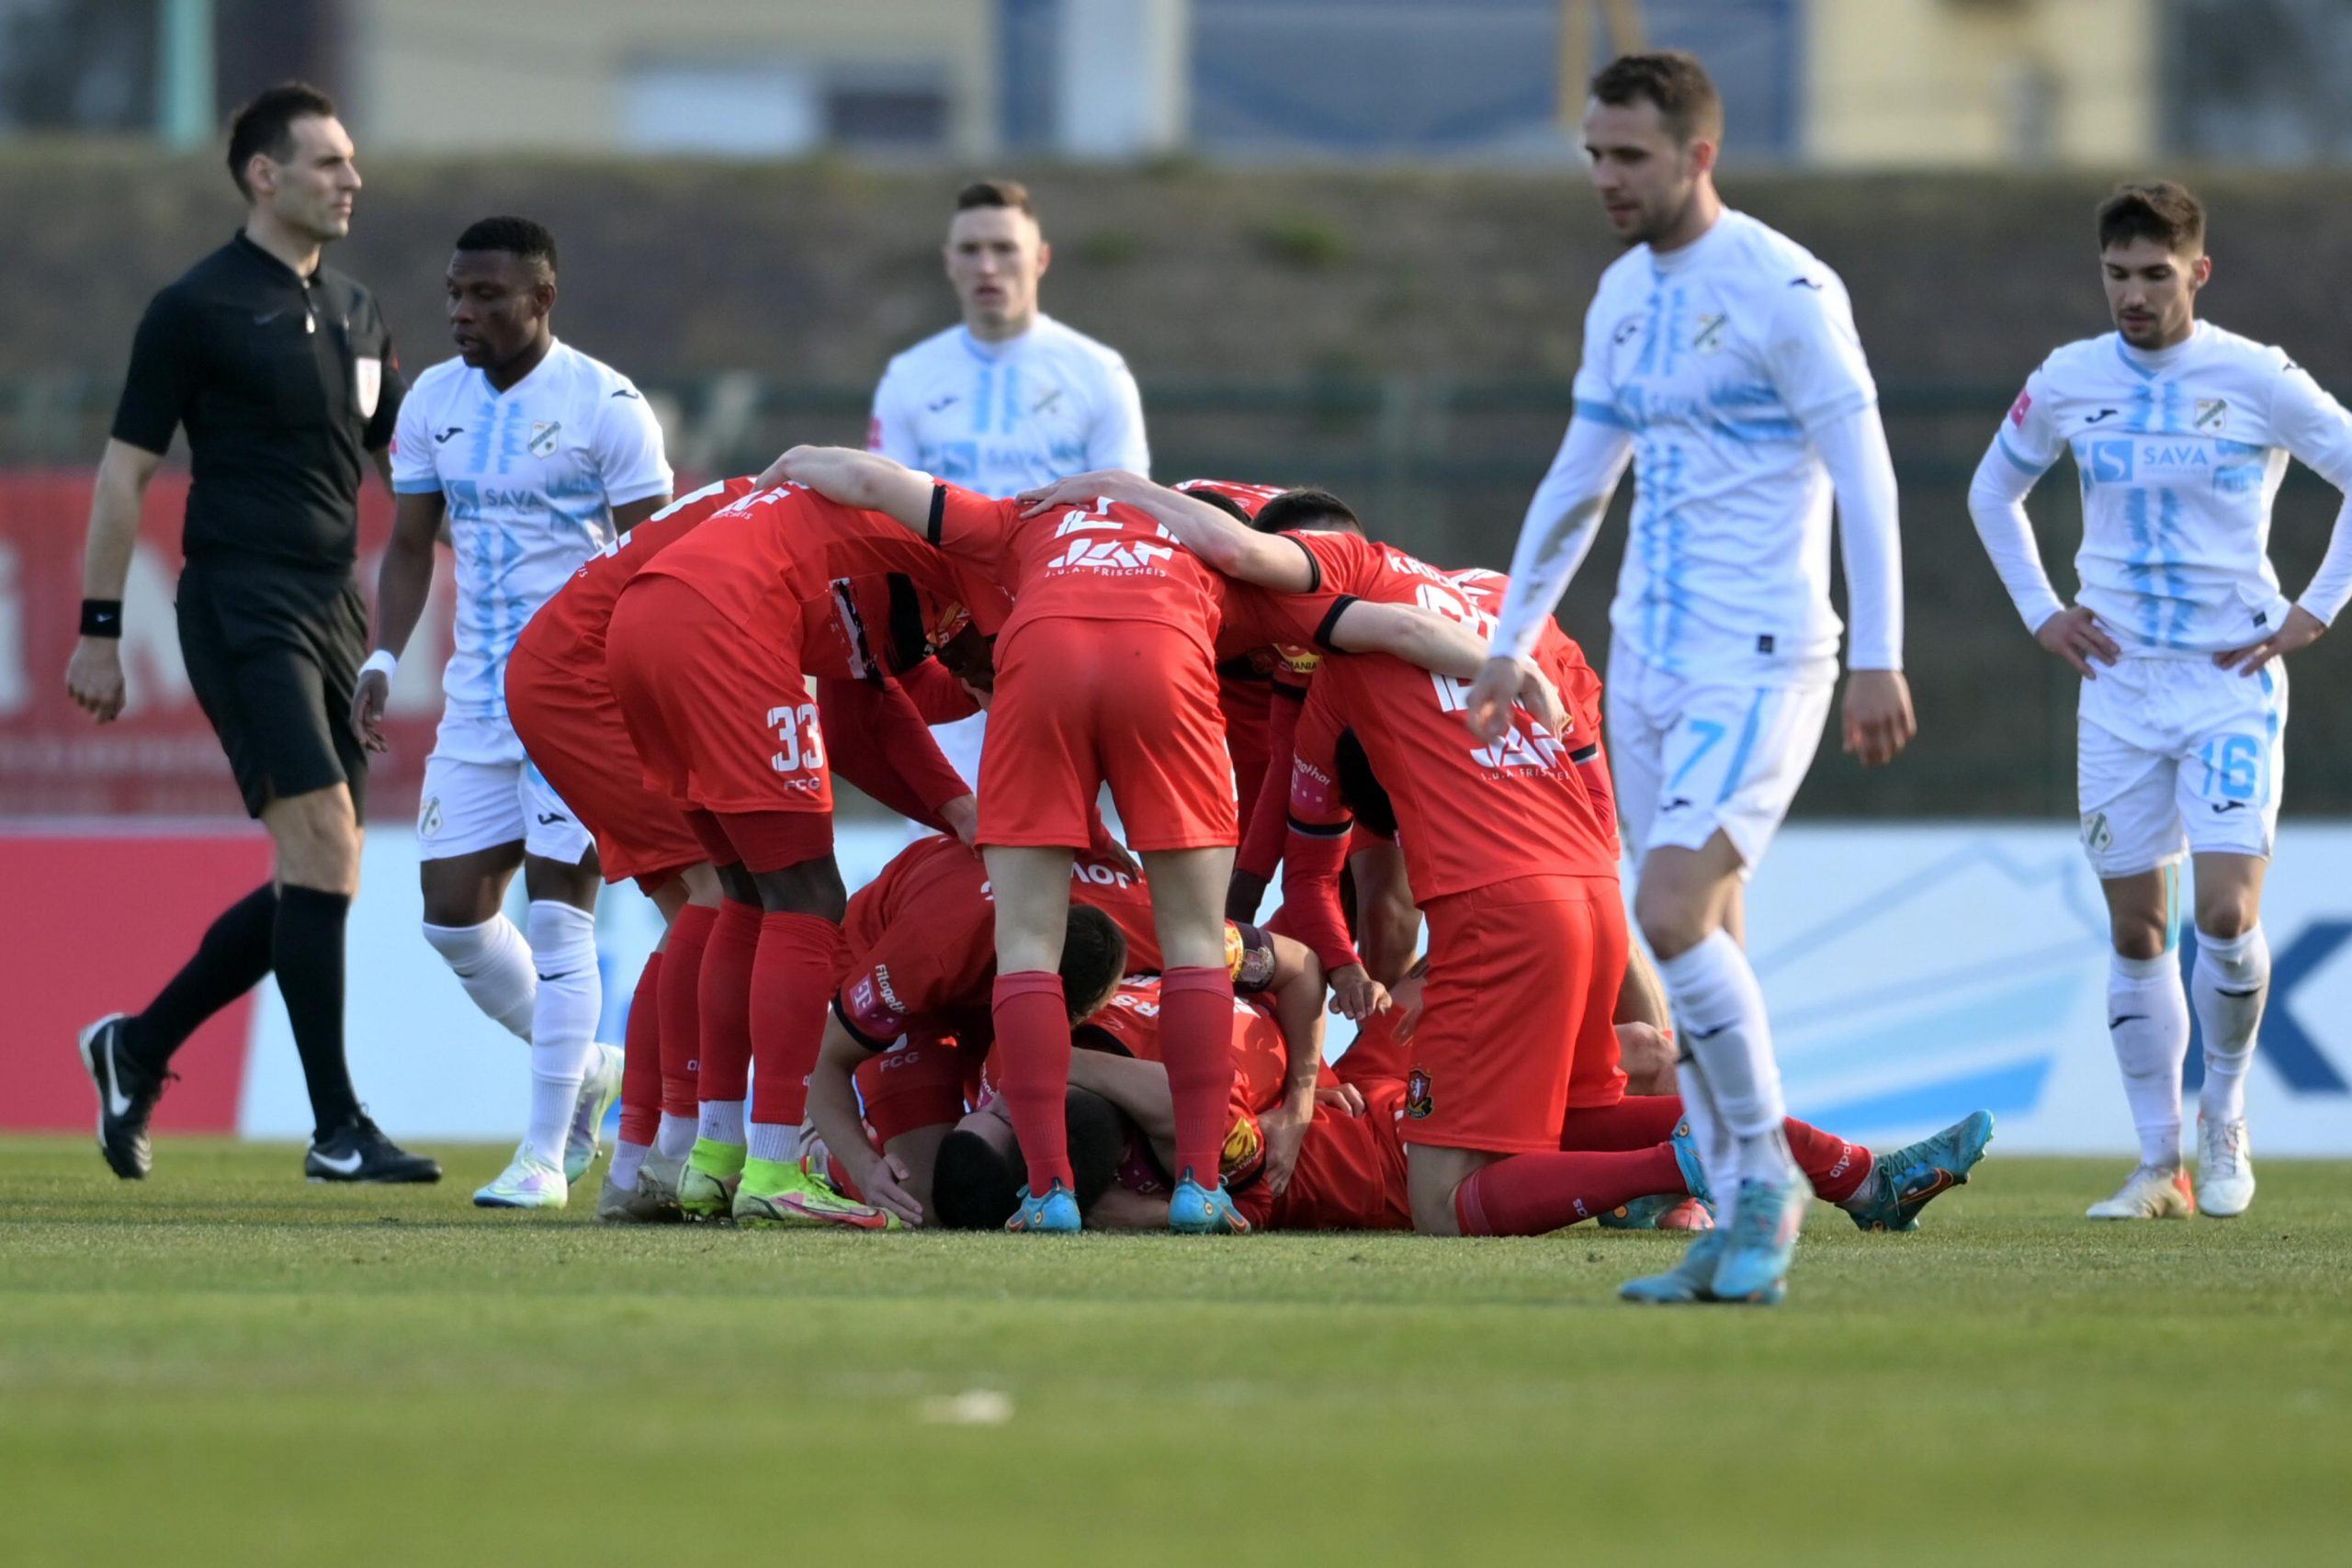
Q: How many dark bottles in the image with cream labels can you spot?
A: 0